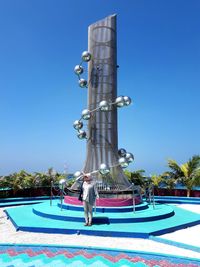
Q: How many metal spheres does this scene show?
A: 15